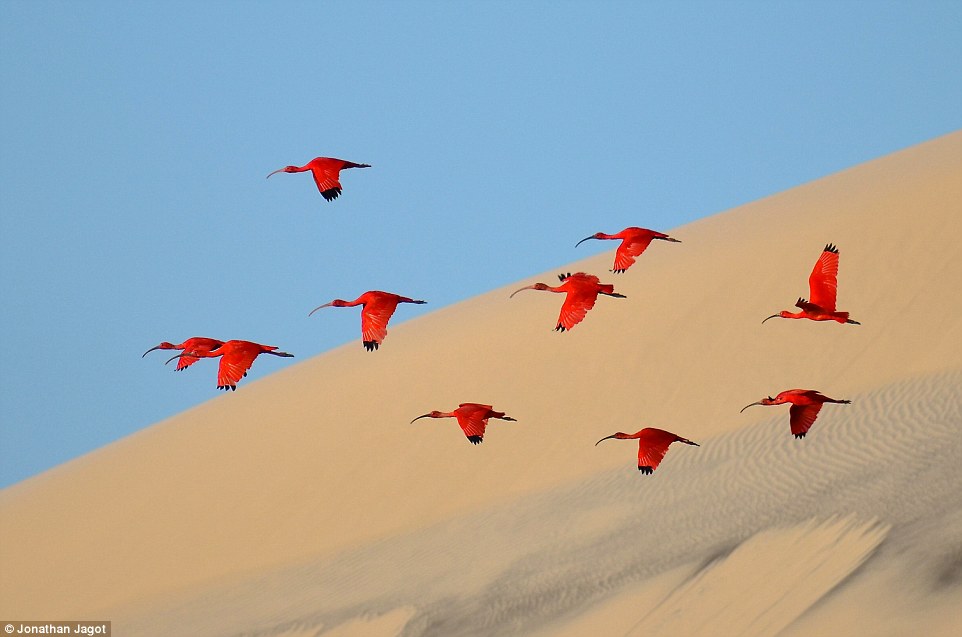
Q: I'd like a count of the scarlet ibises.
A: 10